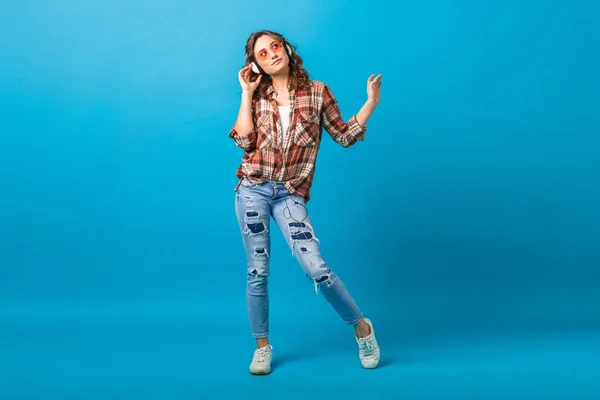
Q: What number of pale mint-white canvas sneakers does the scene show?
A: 2